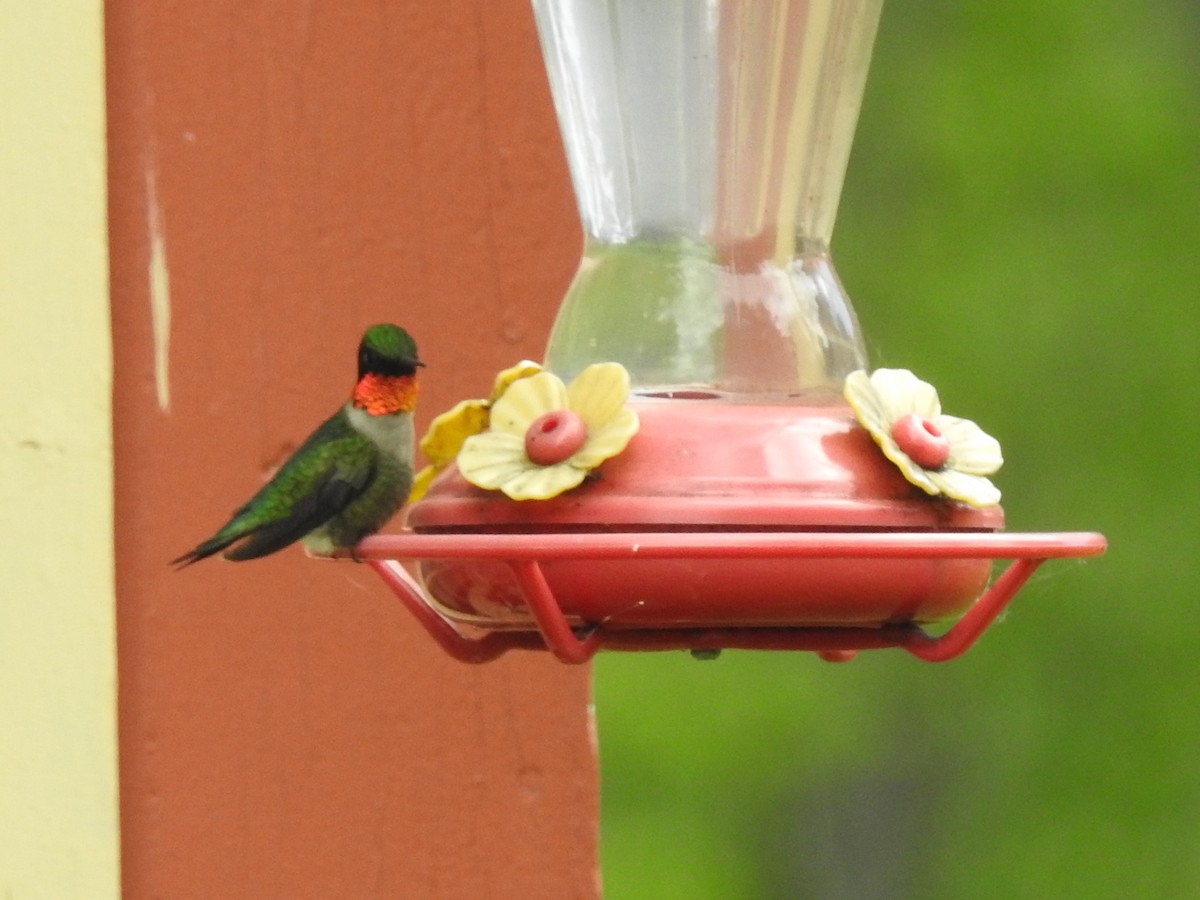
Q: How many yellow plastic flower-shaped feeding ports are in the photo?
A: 3